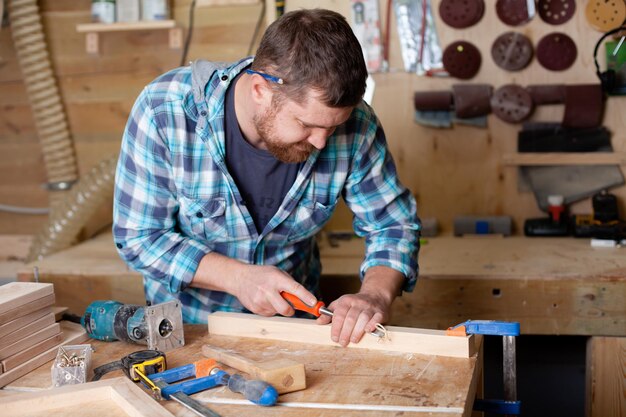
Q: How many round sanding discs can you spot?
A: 8